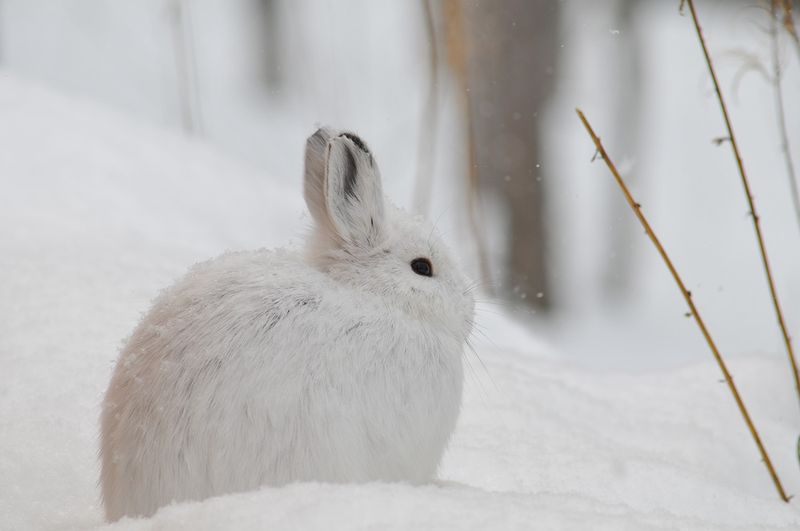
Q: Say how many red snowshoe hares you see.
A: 0